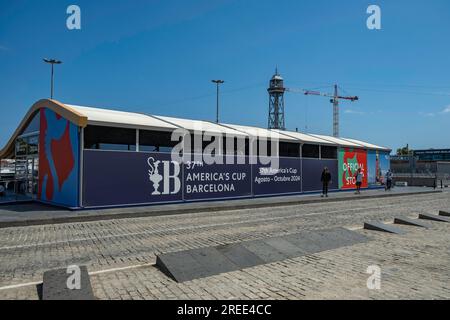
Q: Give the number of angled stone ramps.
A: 6